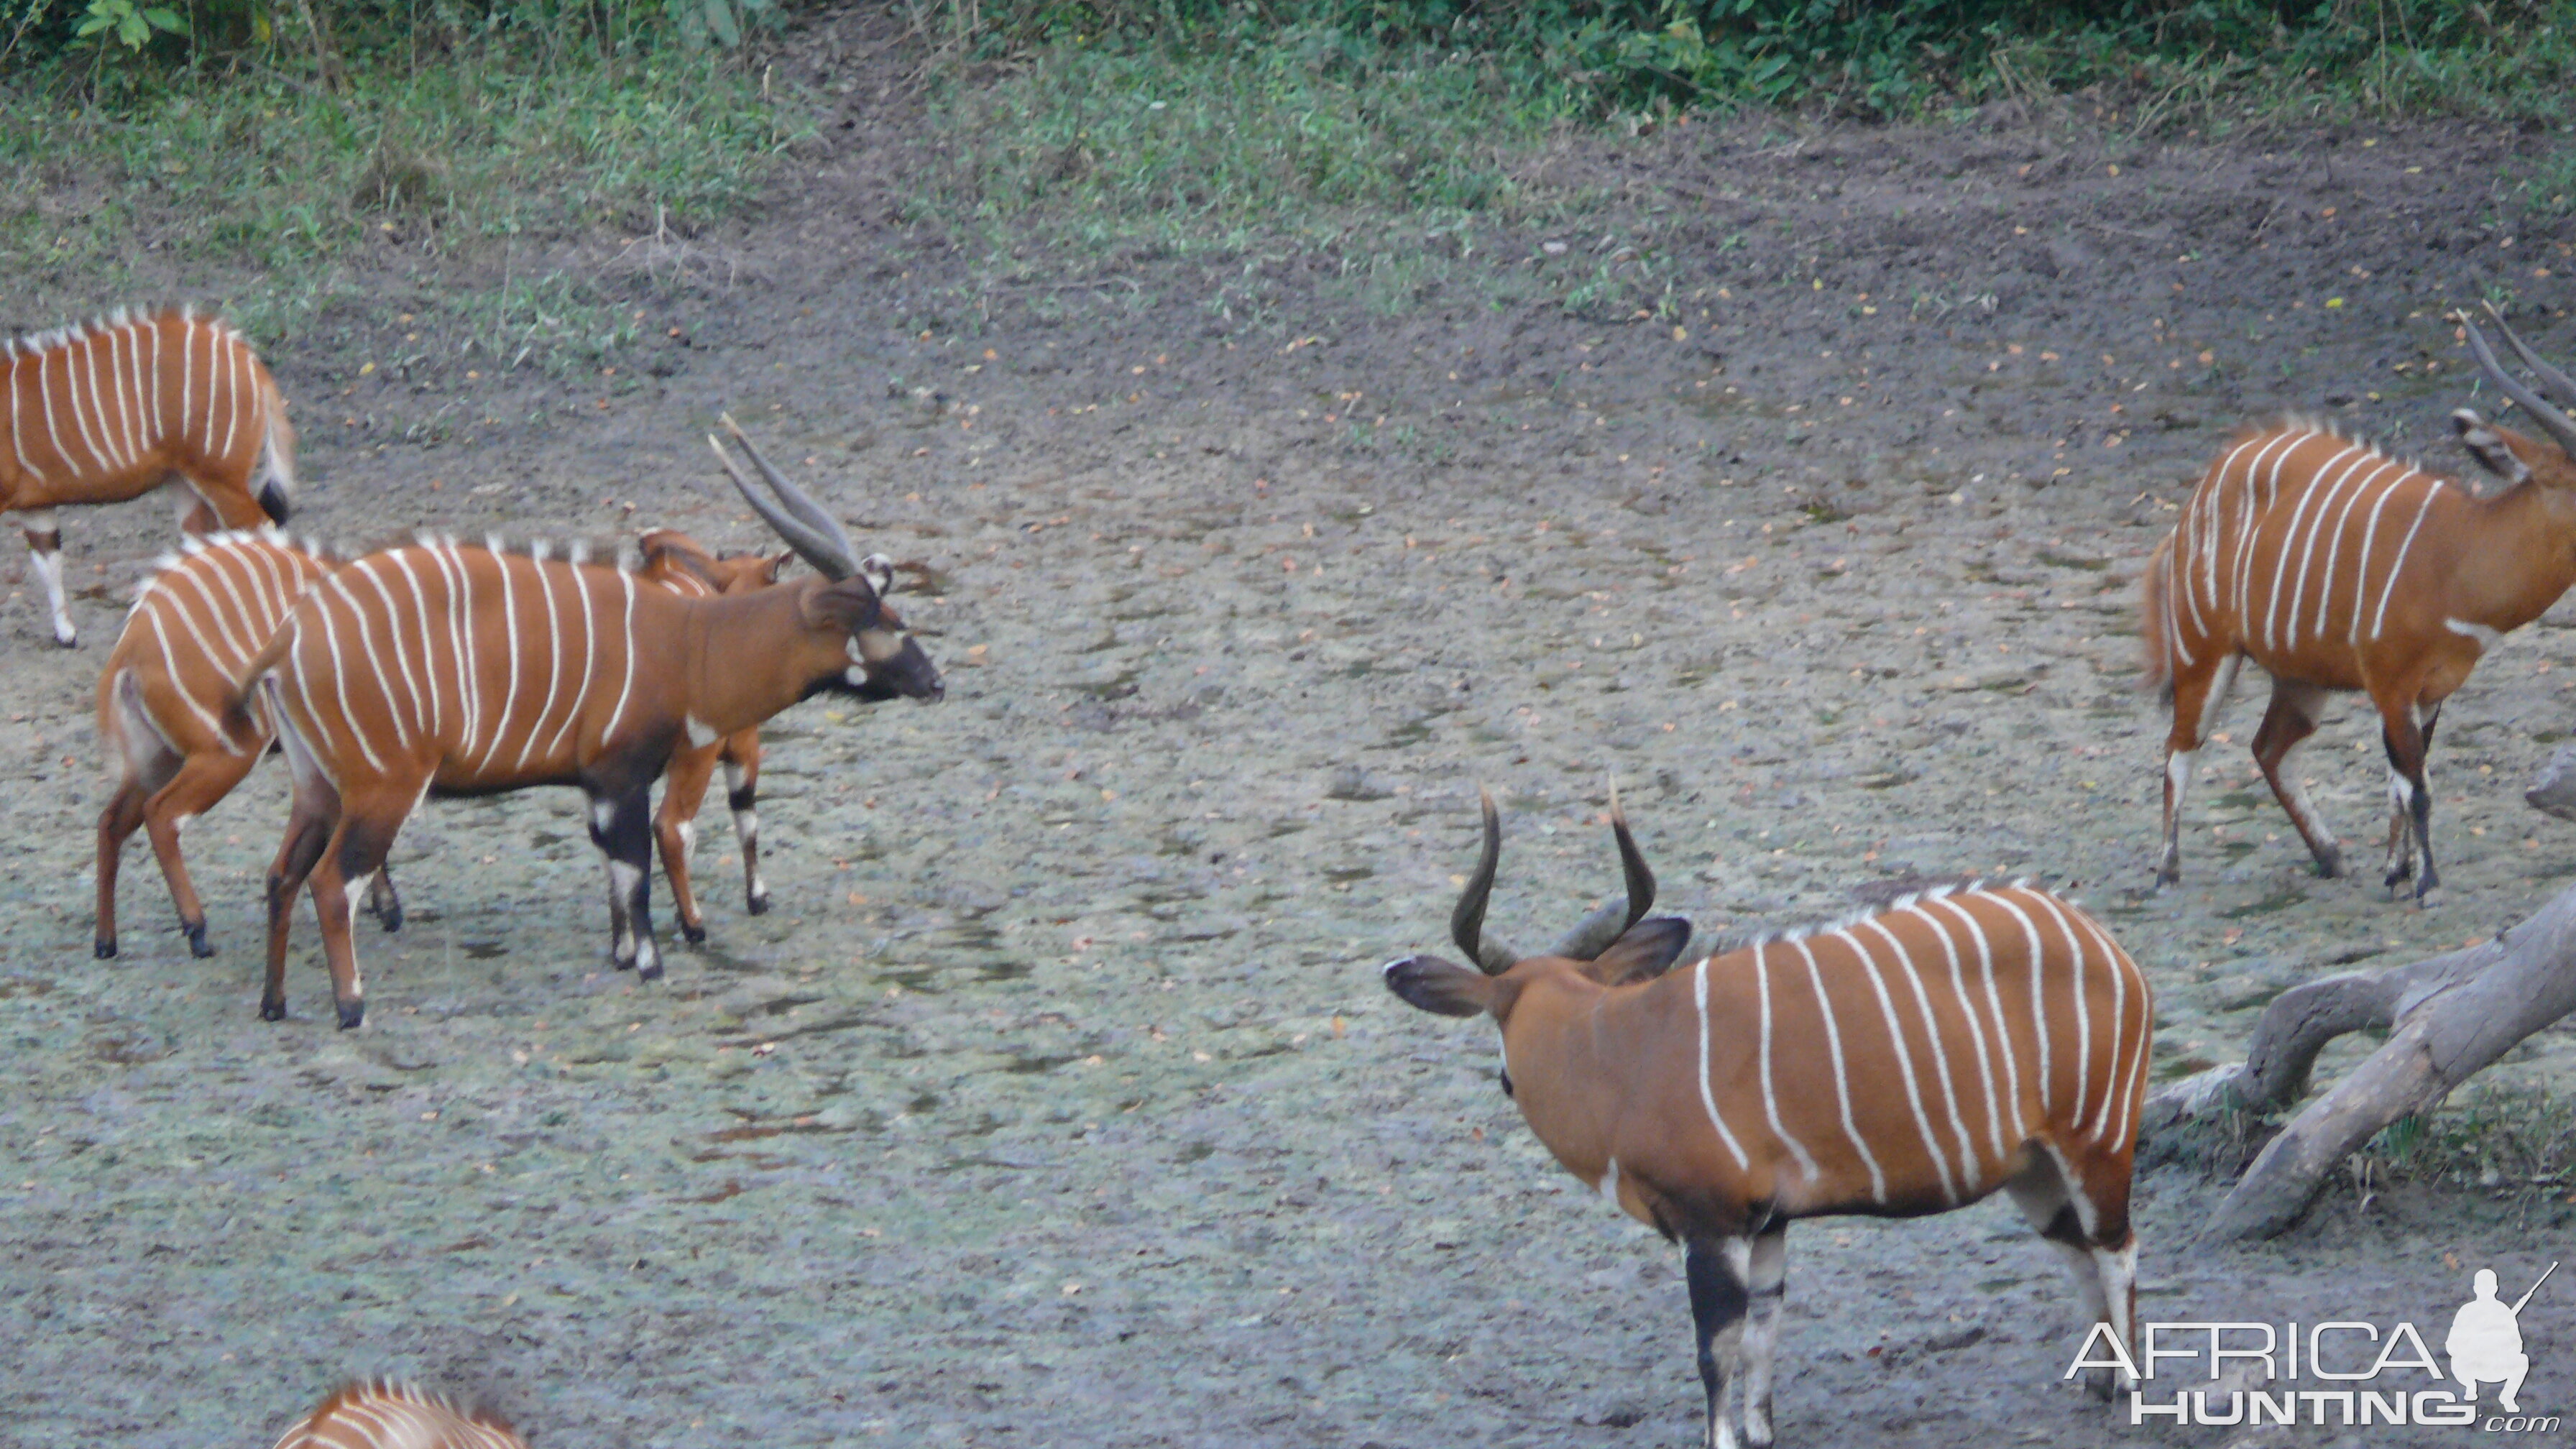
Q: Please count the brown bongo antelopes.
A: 7